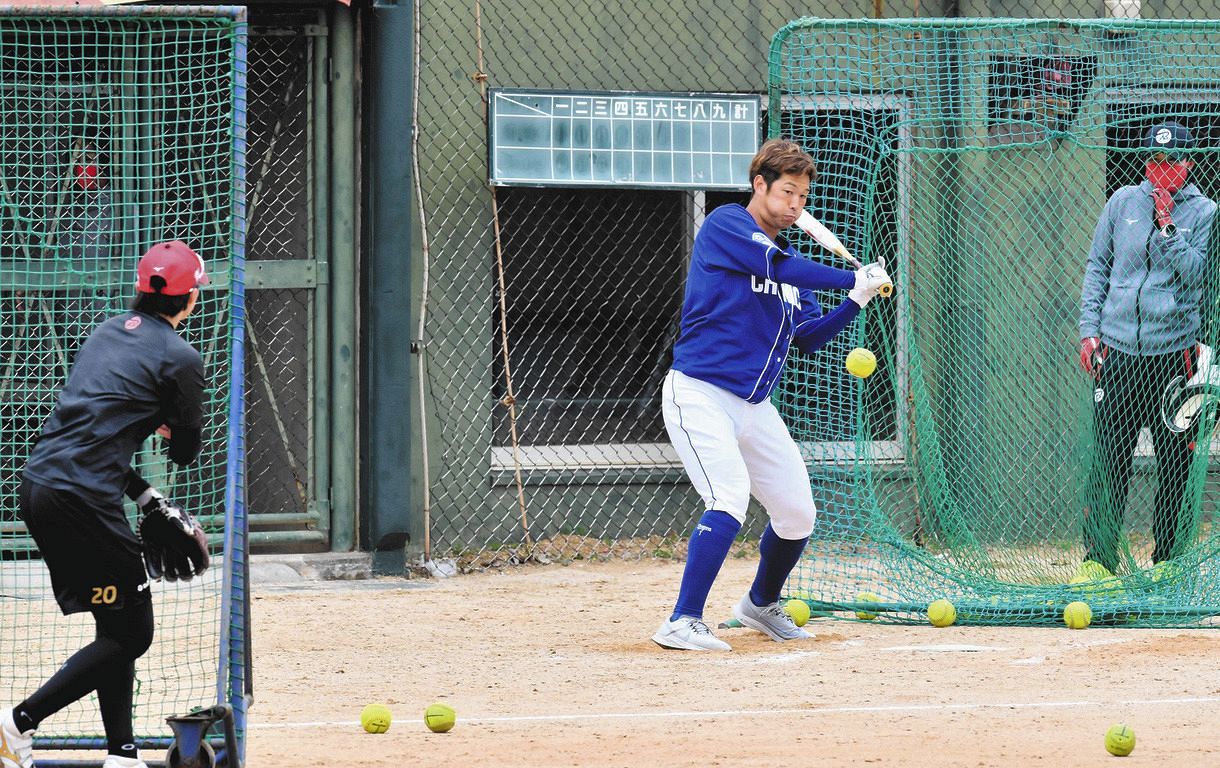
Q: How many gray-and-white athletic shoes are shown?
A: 2